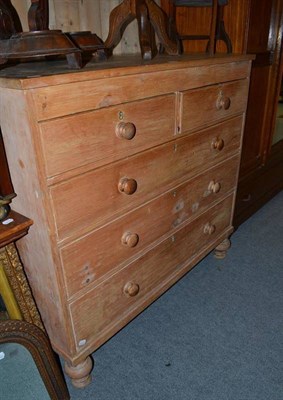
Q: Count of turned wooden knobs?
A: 8